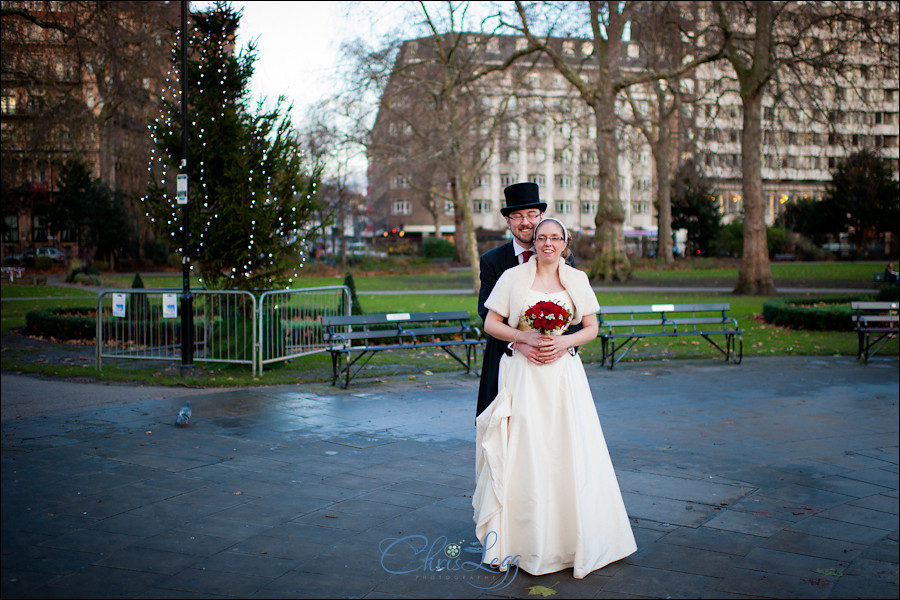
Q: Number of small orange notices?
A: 0